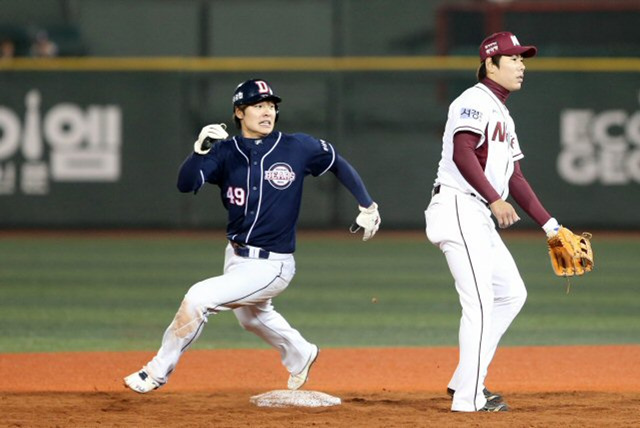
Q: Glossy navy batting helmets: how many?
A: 1